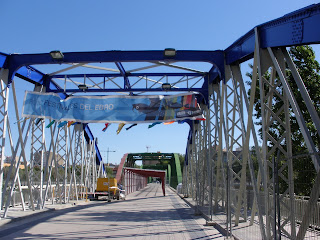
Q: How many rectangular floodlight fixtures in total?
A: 4